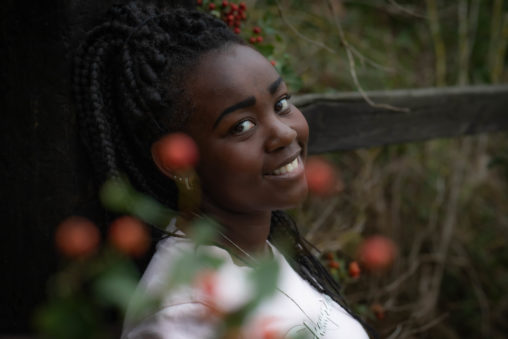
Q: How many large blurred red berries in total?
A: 5